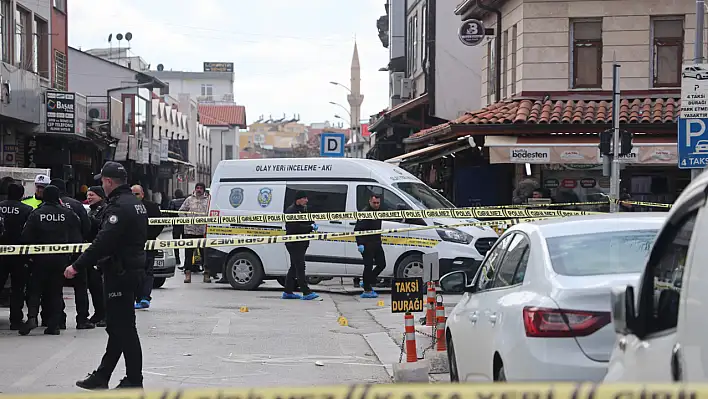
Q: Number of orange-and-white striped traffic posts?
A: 3